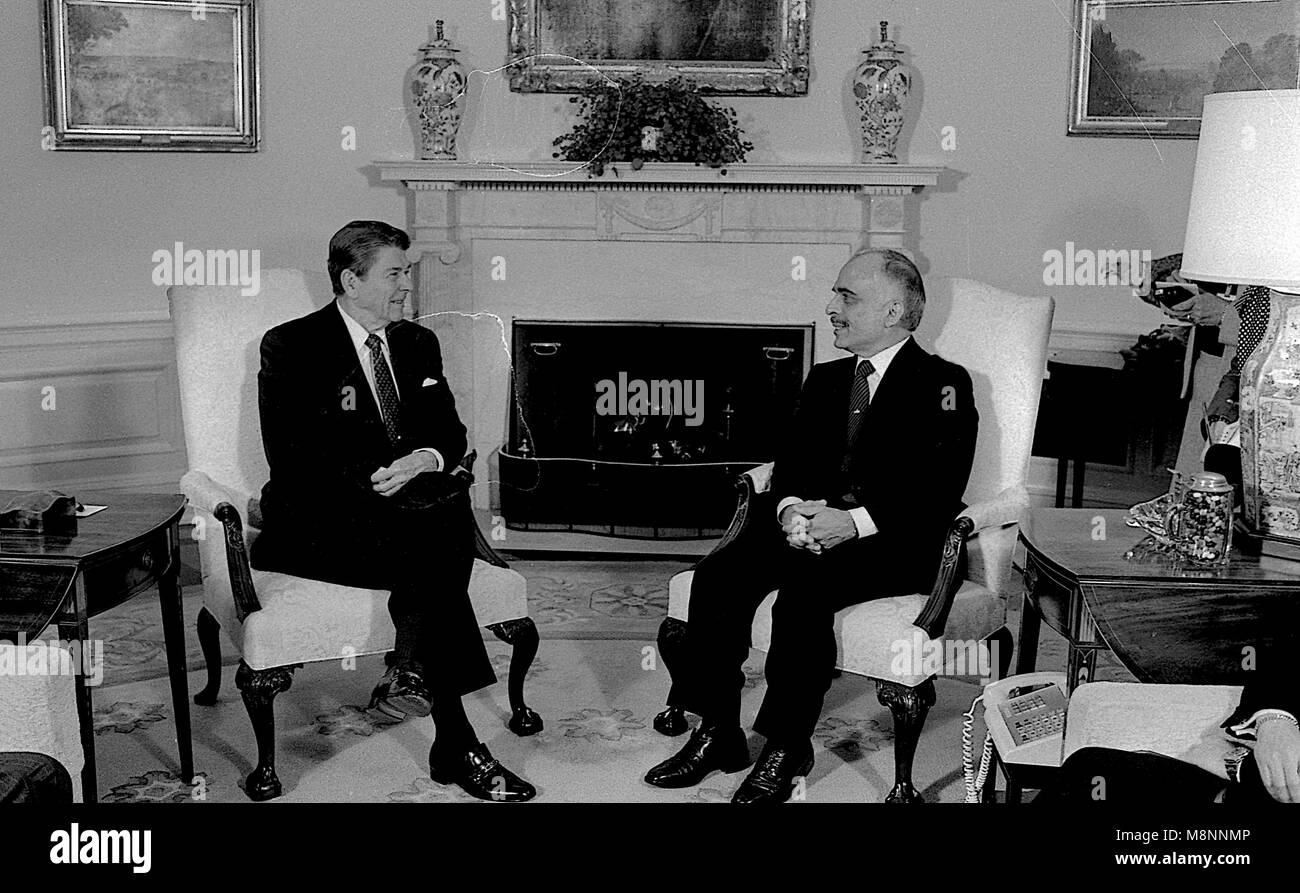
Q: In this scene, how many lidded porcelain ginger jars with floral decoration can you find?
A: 2